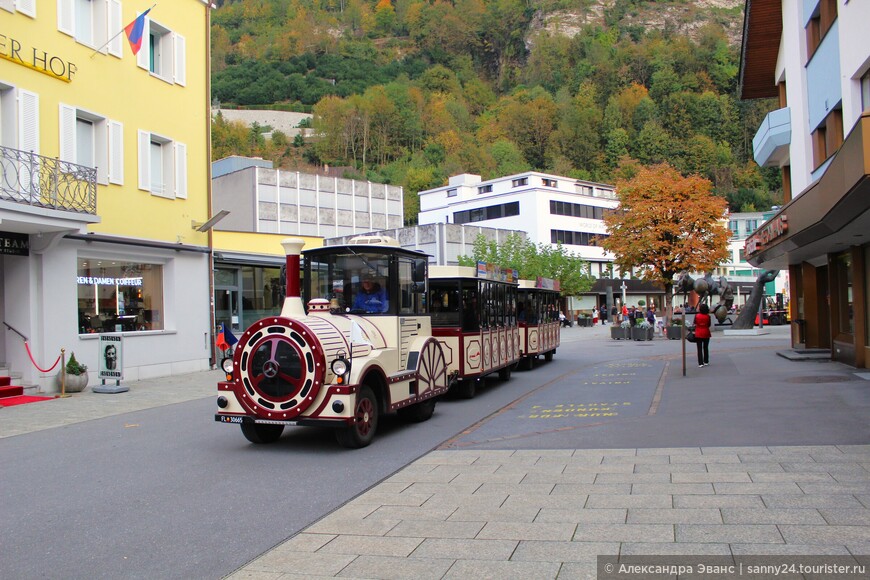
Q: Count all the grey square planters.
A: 4